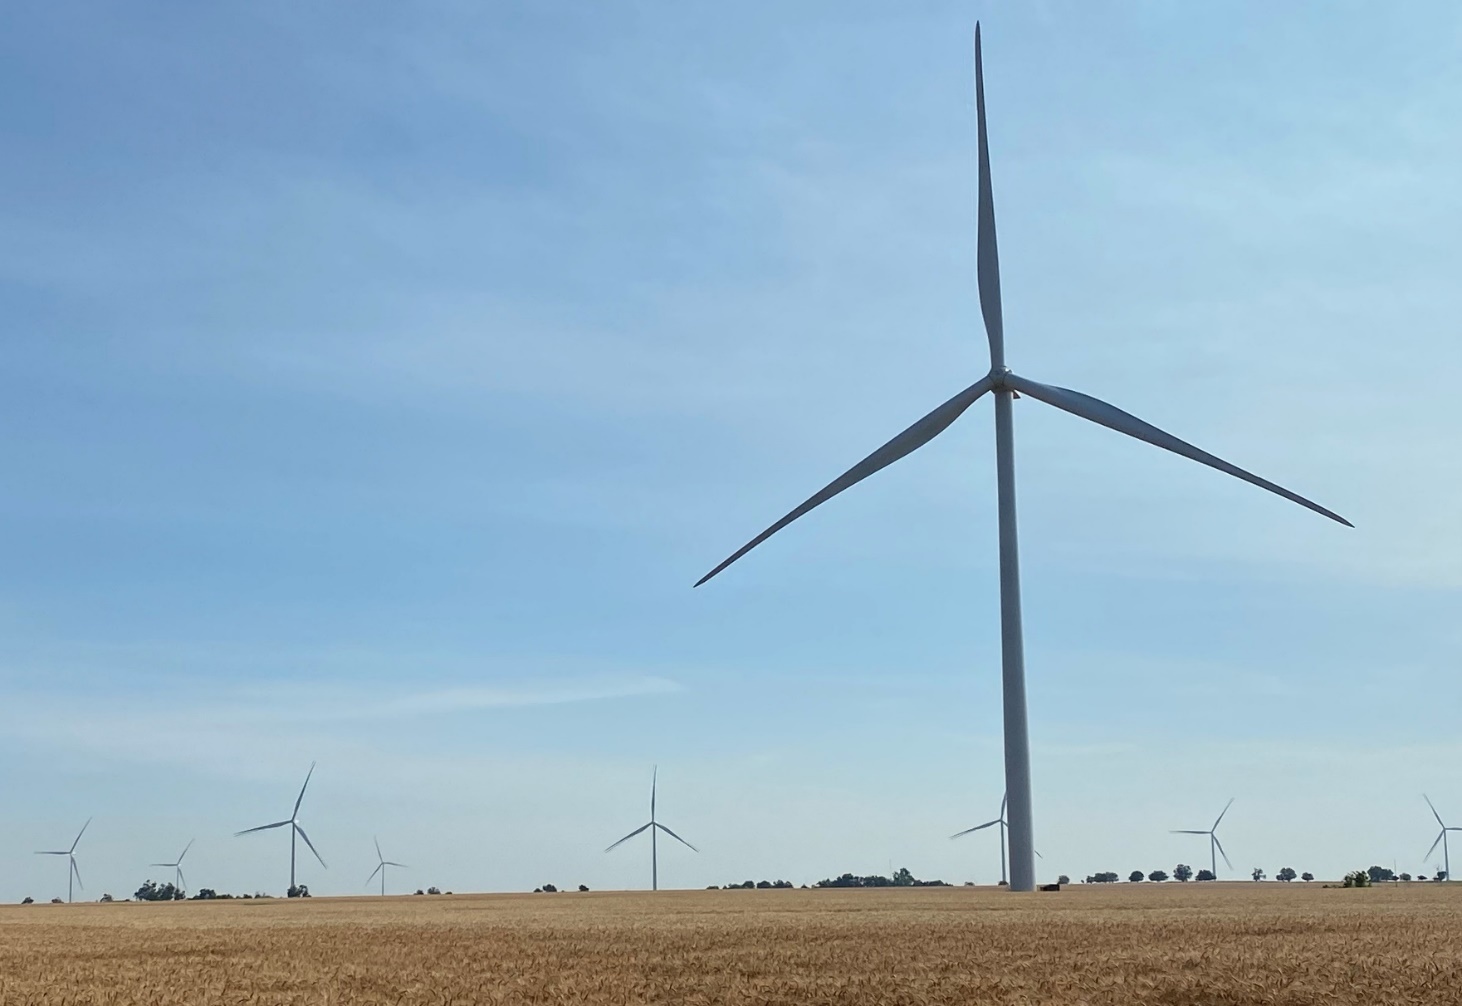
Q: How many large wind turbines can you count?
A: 1